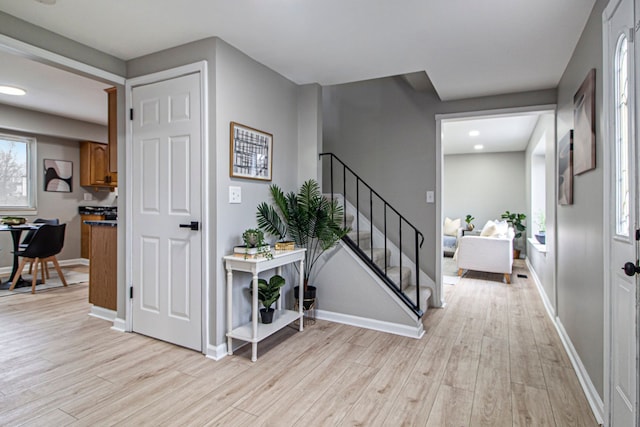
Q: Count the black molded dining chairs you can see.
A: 2